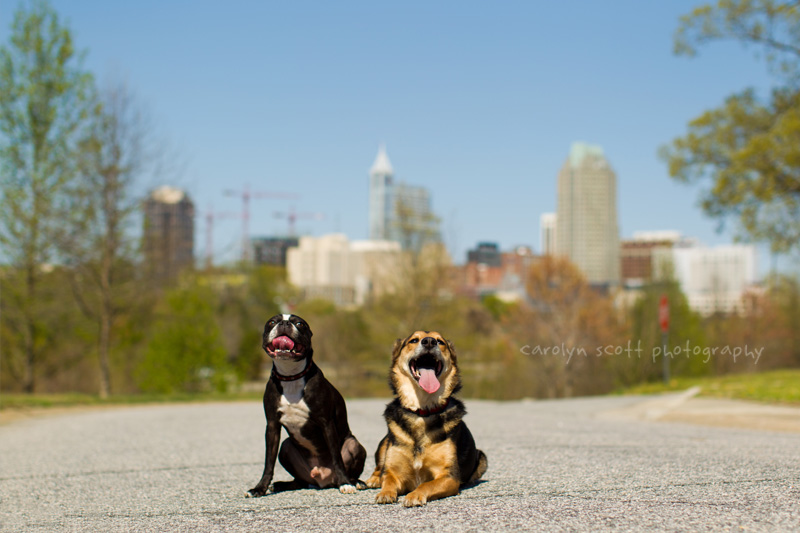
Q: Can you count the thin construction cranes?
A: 3